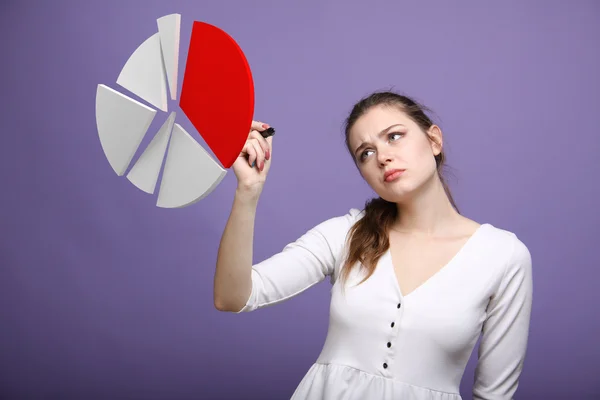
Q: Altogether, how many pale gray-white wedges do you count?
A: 5